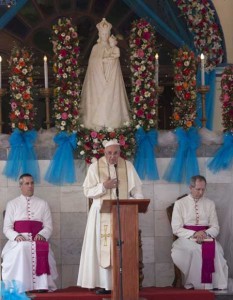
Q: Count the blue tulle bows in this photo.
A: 5